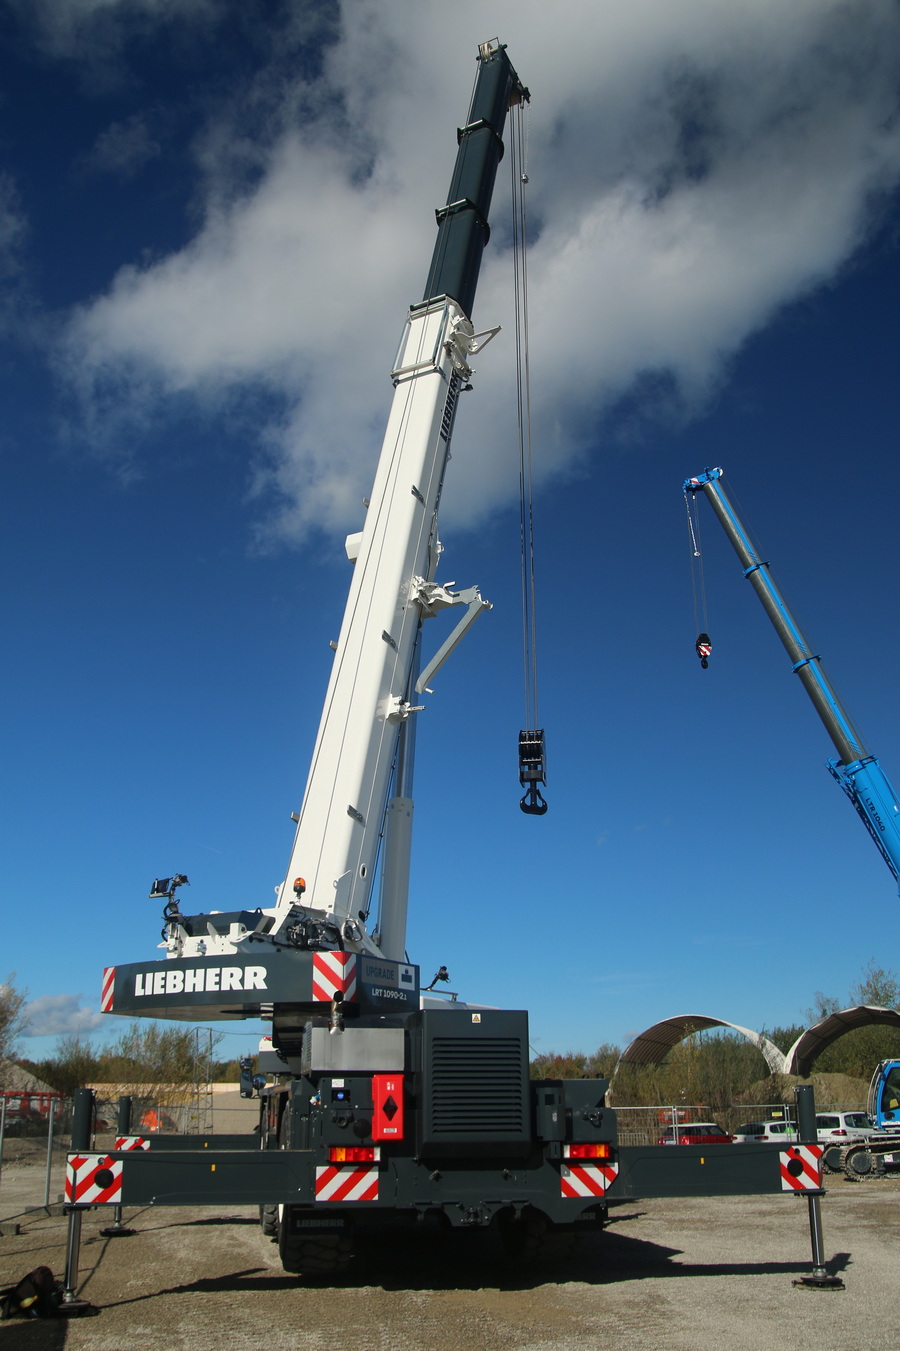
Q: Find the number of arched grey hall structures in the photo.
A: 2